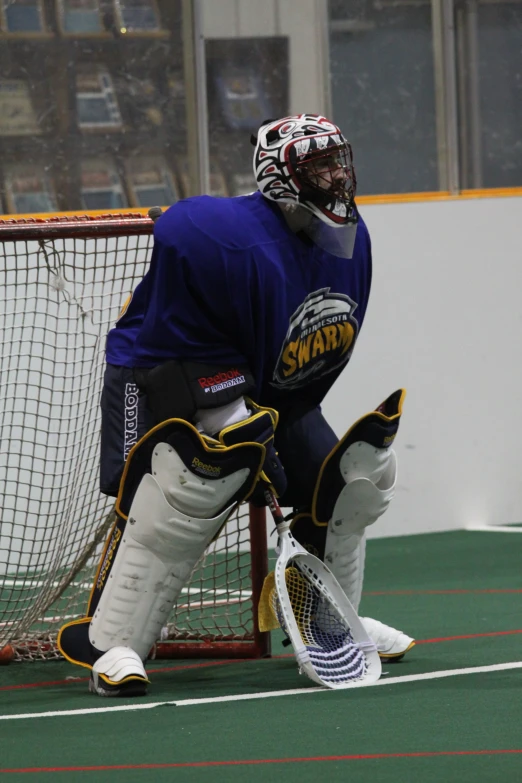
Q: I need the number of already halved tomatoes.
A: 0